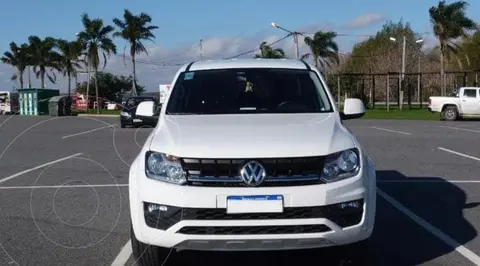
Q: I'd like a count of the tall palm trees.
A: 8